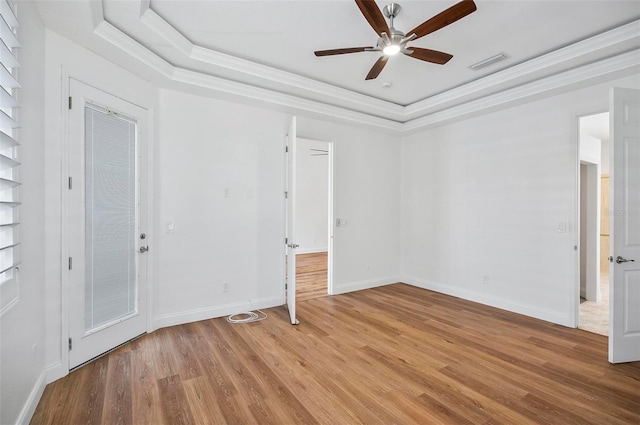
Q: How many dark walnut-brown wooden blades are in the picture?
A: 5